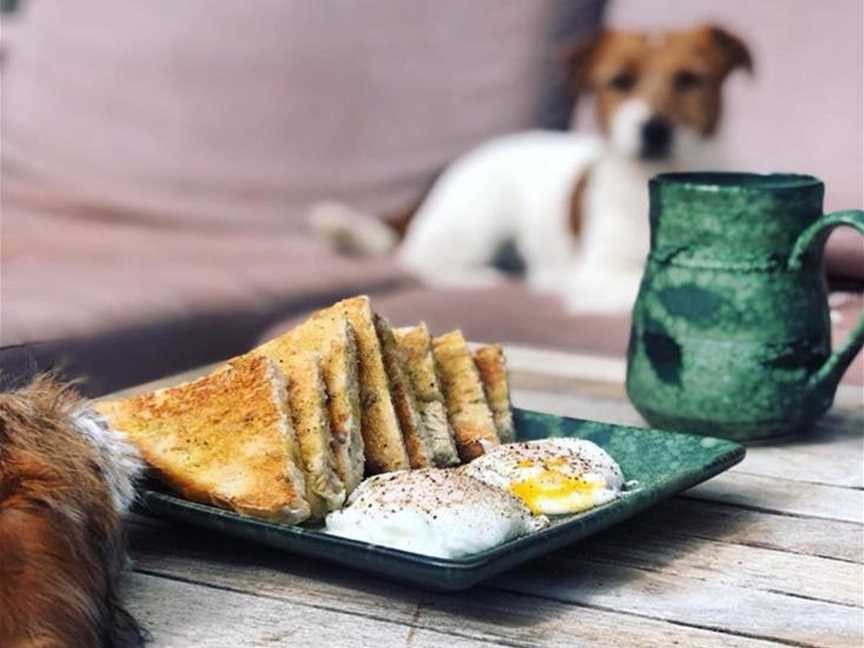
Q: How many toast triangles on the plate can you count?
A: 8